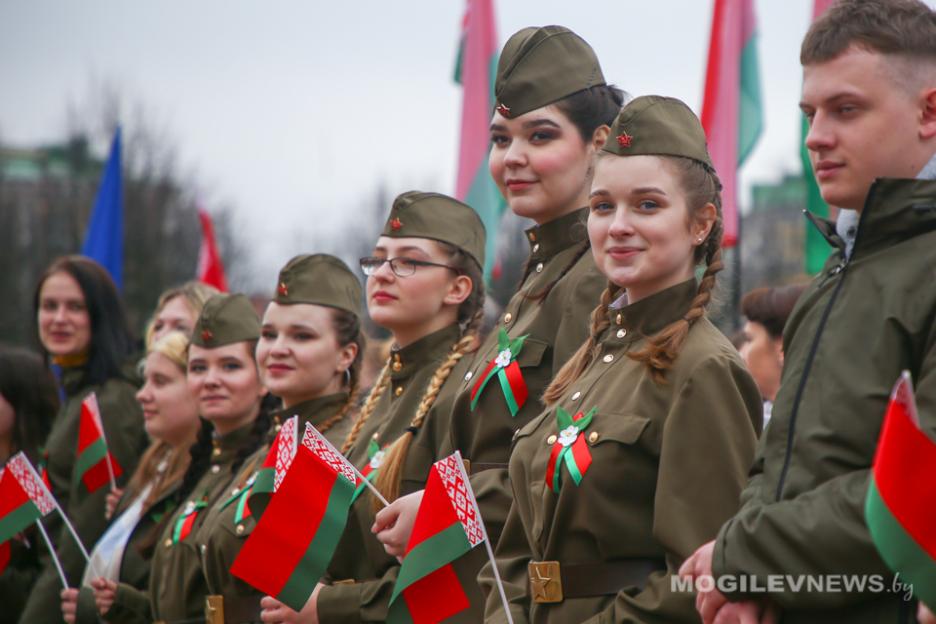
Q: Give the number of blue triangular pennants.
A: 1